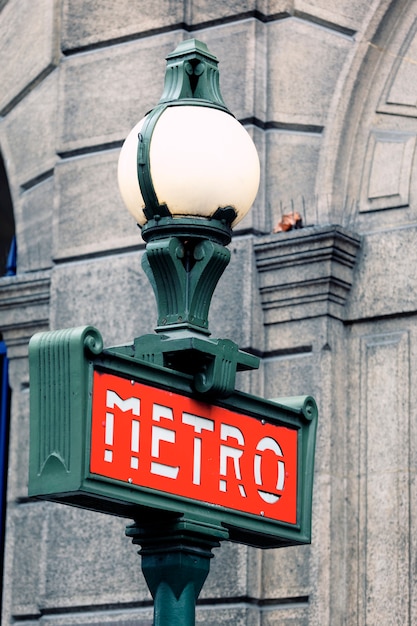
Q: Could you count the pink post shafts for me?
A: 0